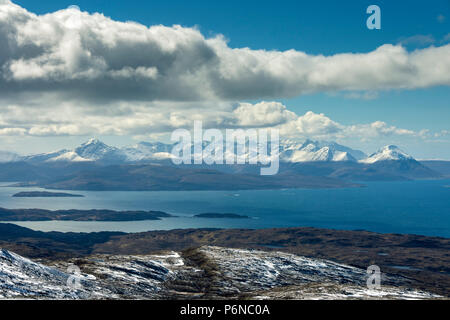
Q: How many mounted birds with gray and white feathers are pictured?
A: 0